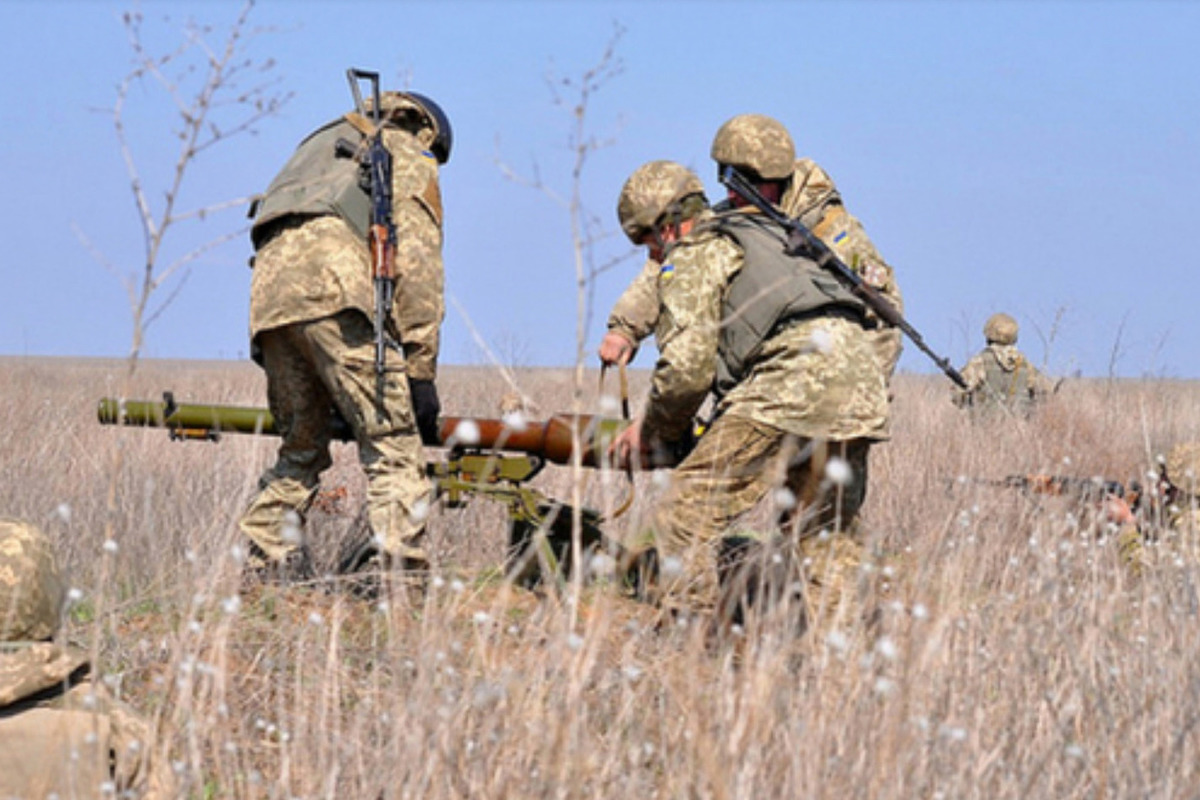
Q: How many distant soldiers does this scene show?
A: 1